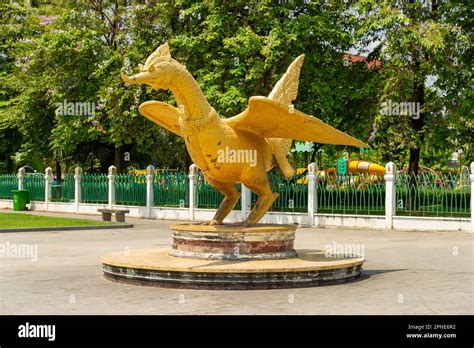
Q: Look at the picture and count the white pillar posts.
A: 10